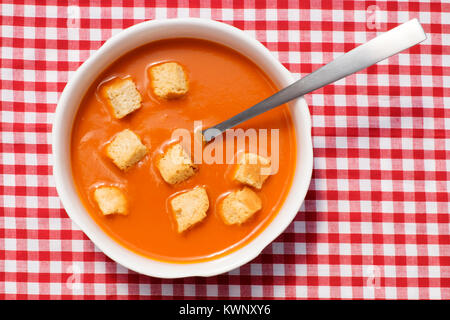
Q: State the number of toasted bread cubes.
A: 8